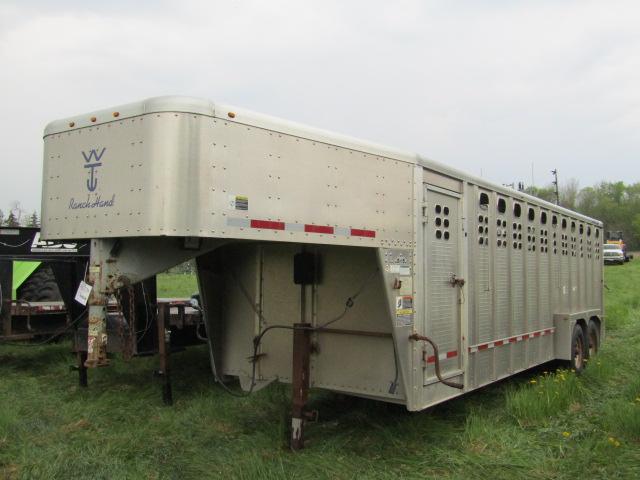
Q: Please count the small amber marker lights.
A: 4